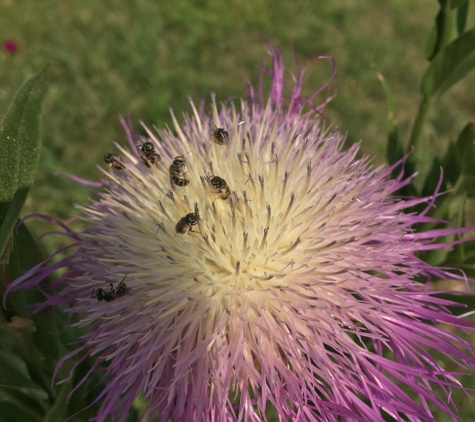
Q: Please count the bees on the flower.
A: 7